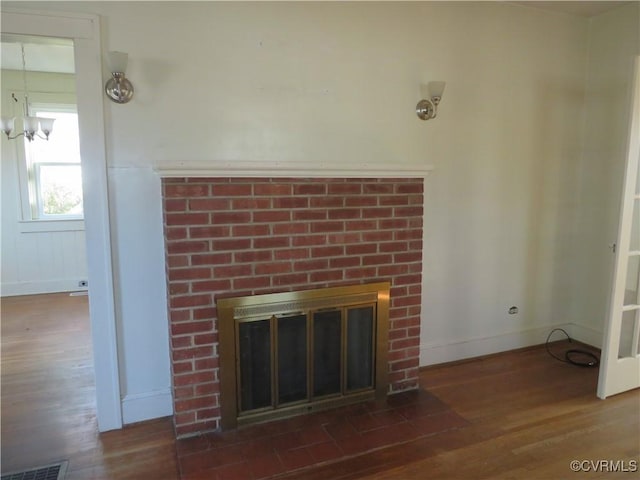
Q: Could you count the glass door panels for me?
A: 4